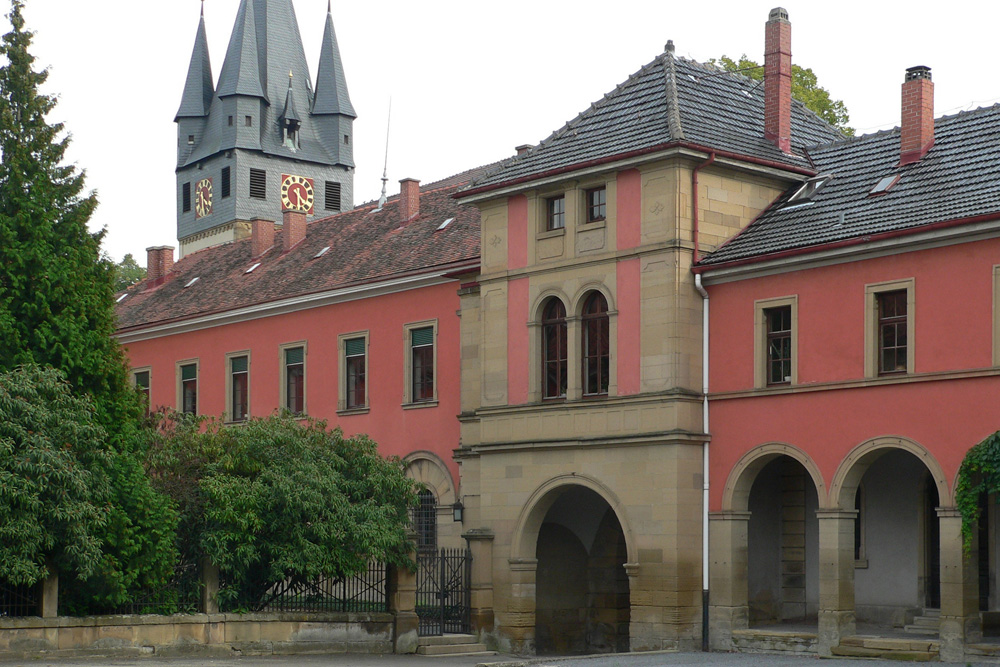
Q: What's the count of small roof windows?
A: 7